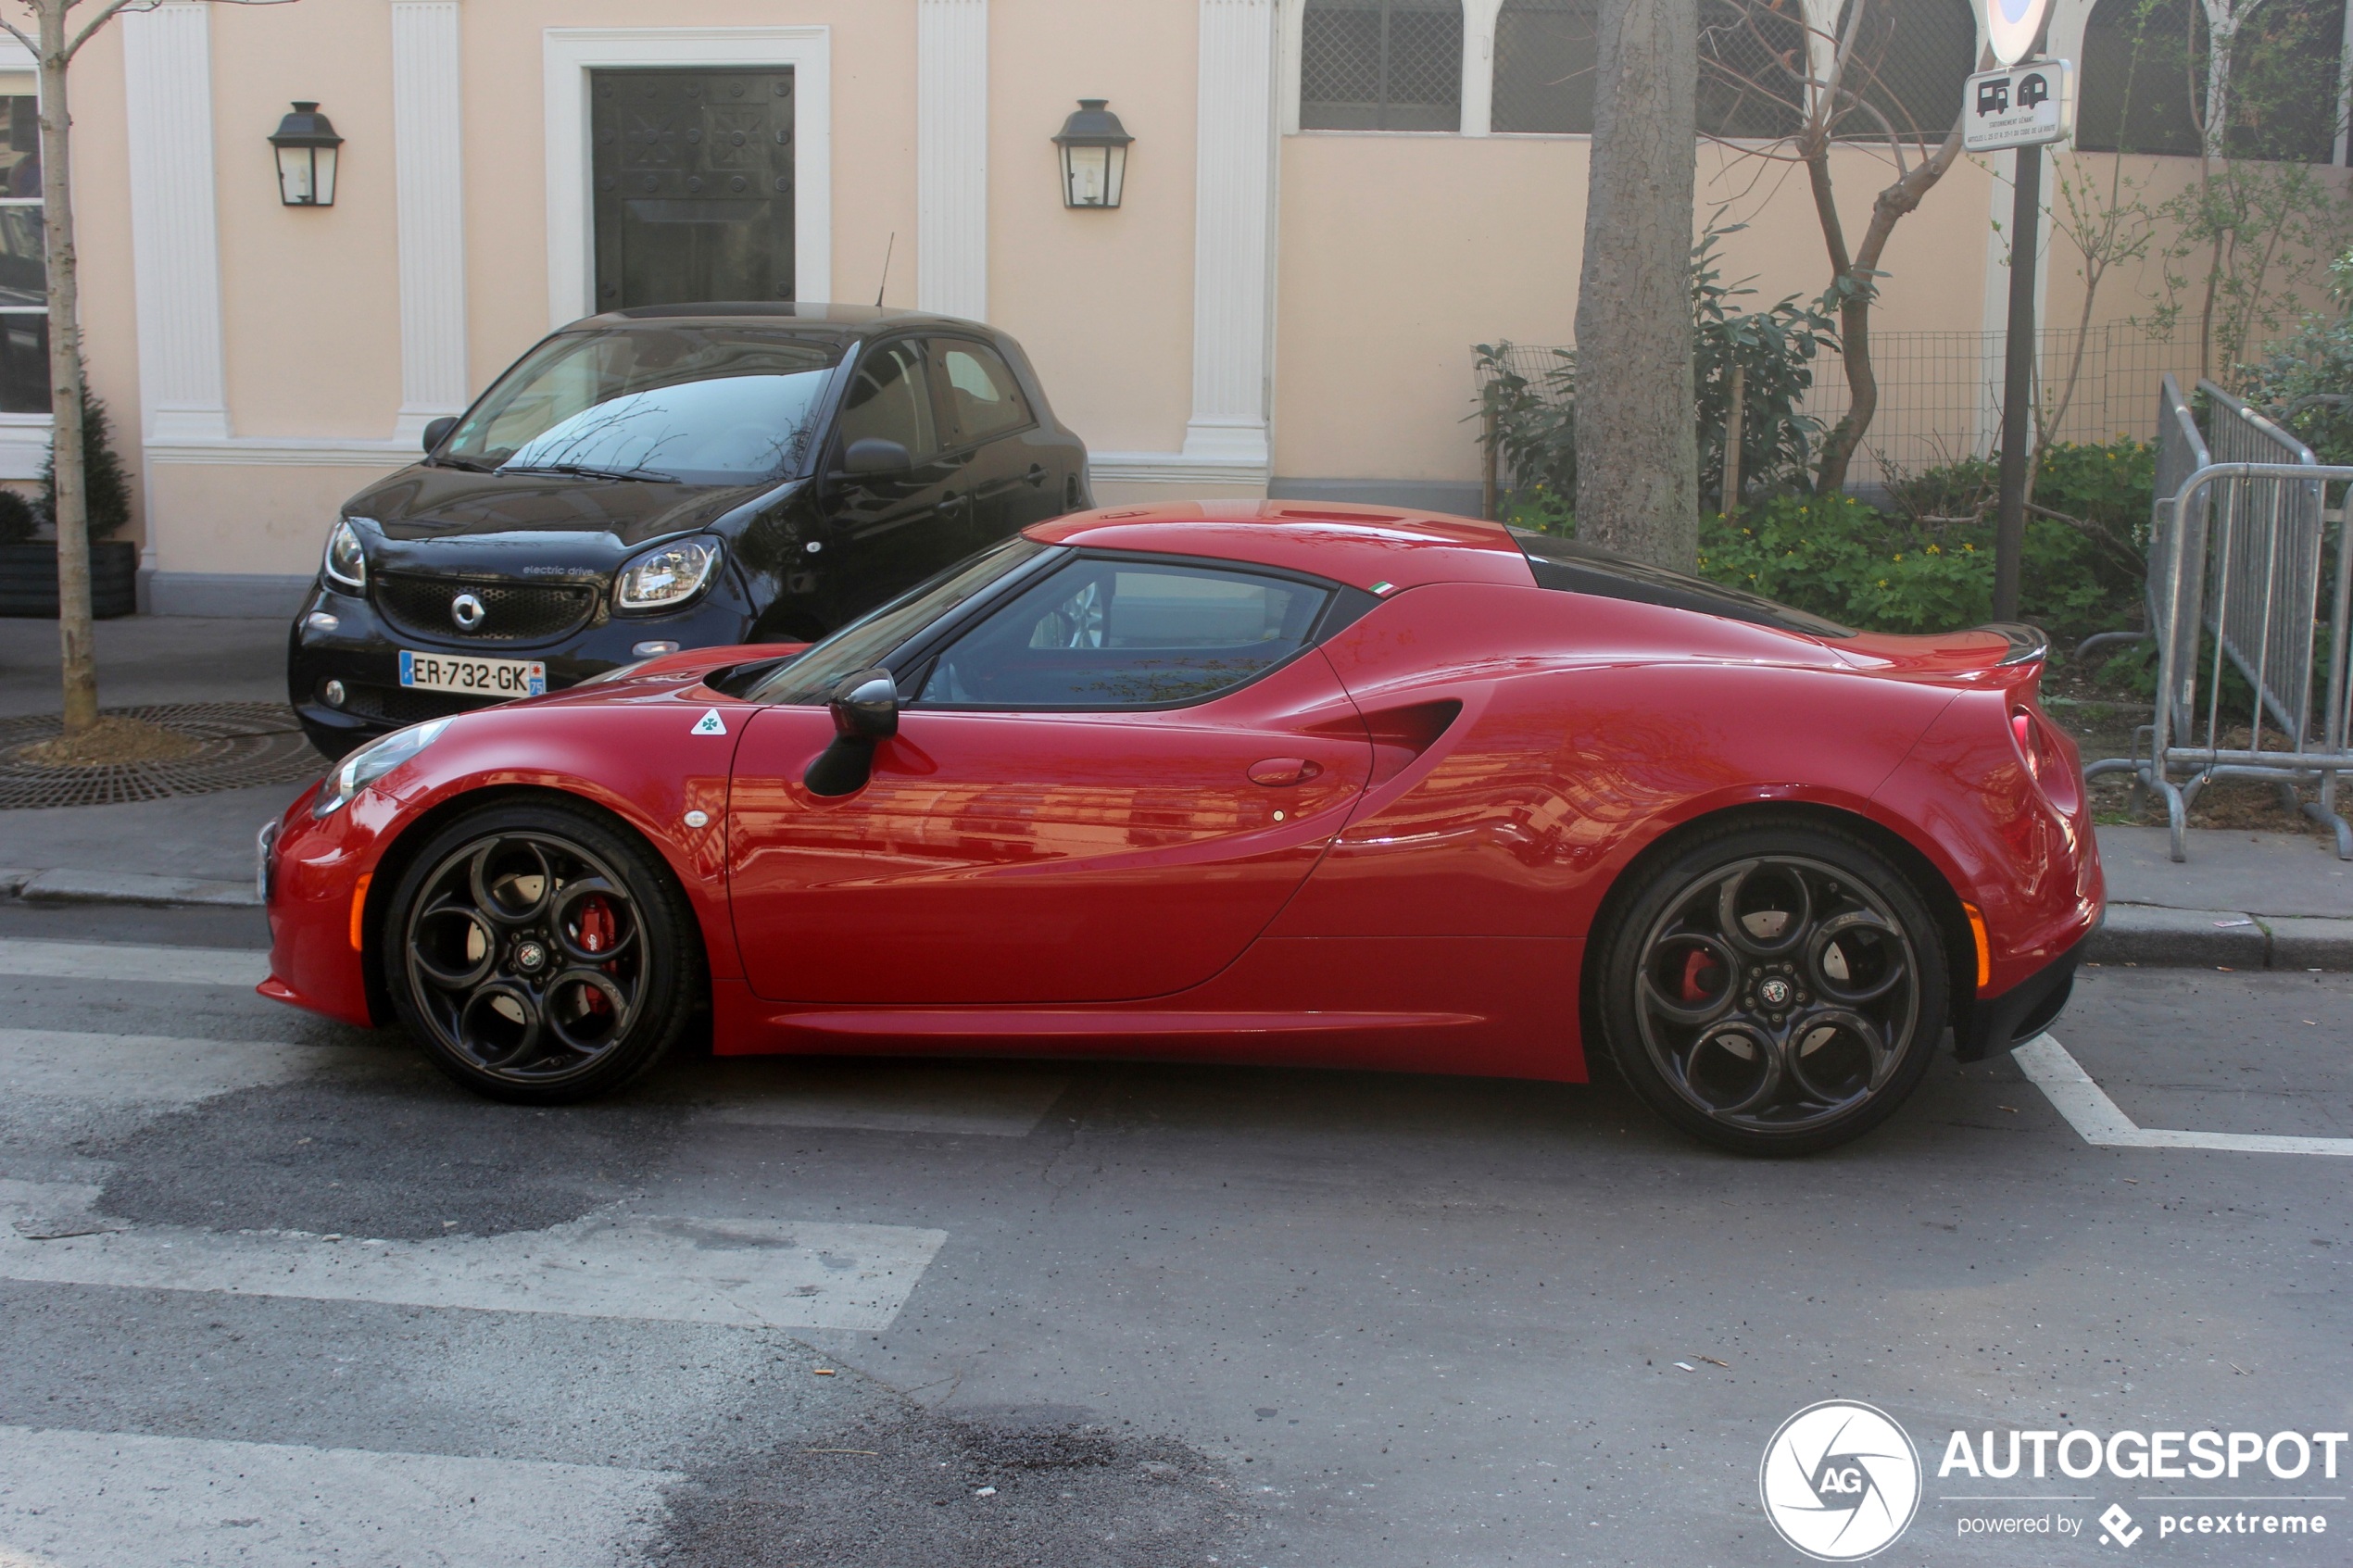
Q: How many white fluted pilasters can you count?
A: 4